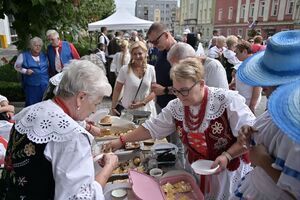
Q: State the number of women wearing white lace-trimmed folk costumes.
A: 2